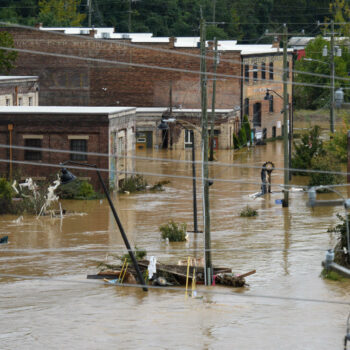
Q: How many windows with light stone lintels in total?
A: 2